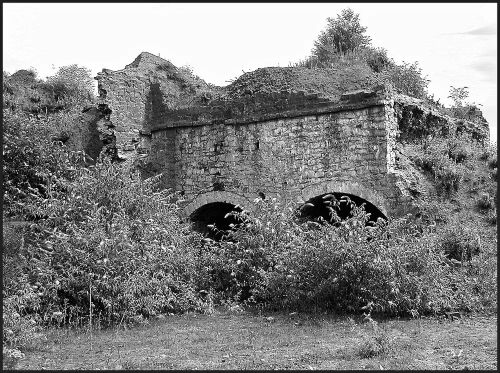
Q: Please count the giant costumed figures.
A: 0